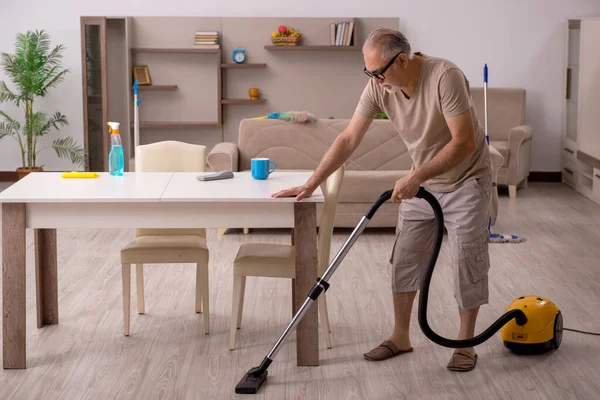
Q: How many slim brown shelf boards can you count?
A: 6